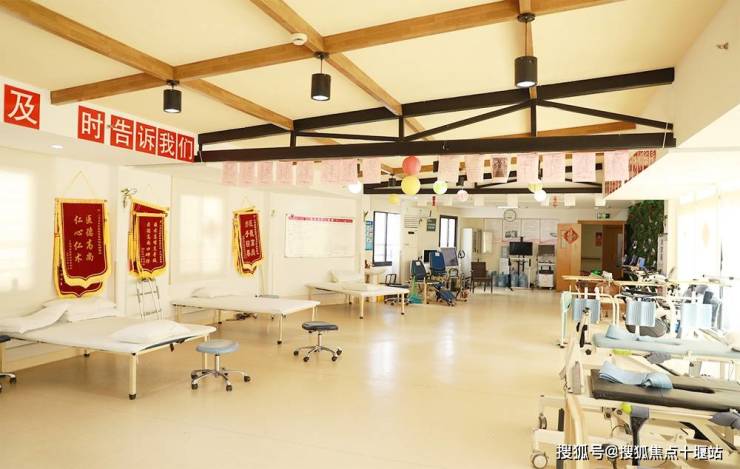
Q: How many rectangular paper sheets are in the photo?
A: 15